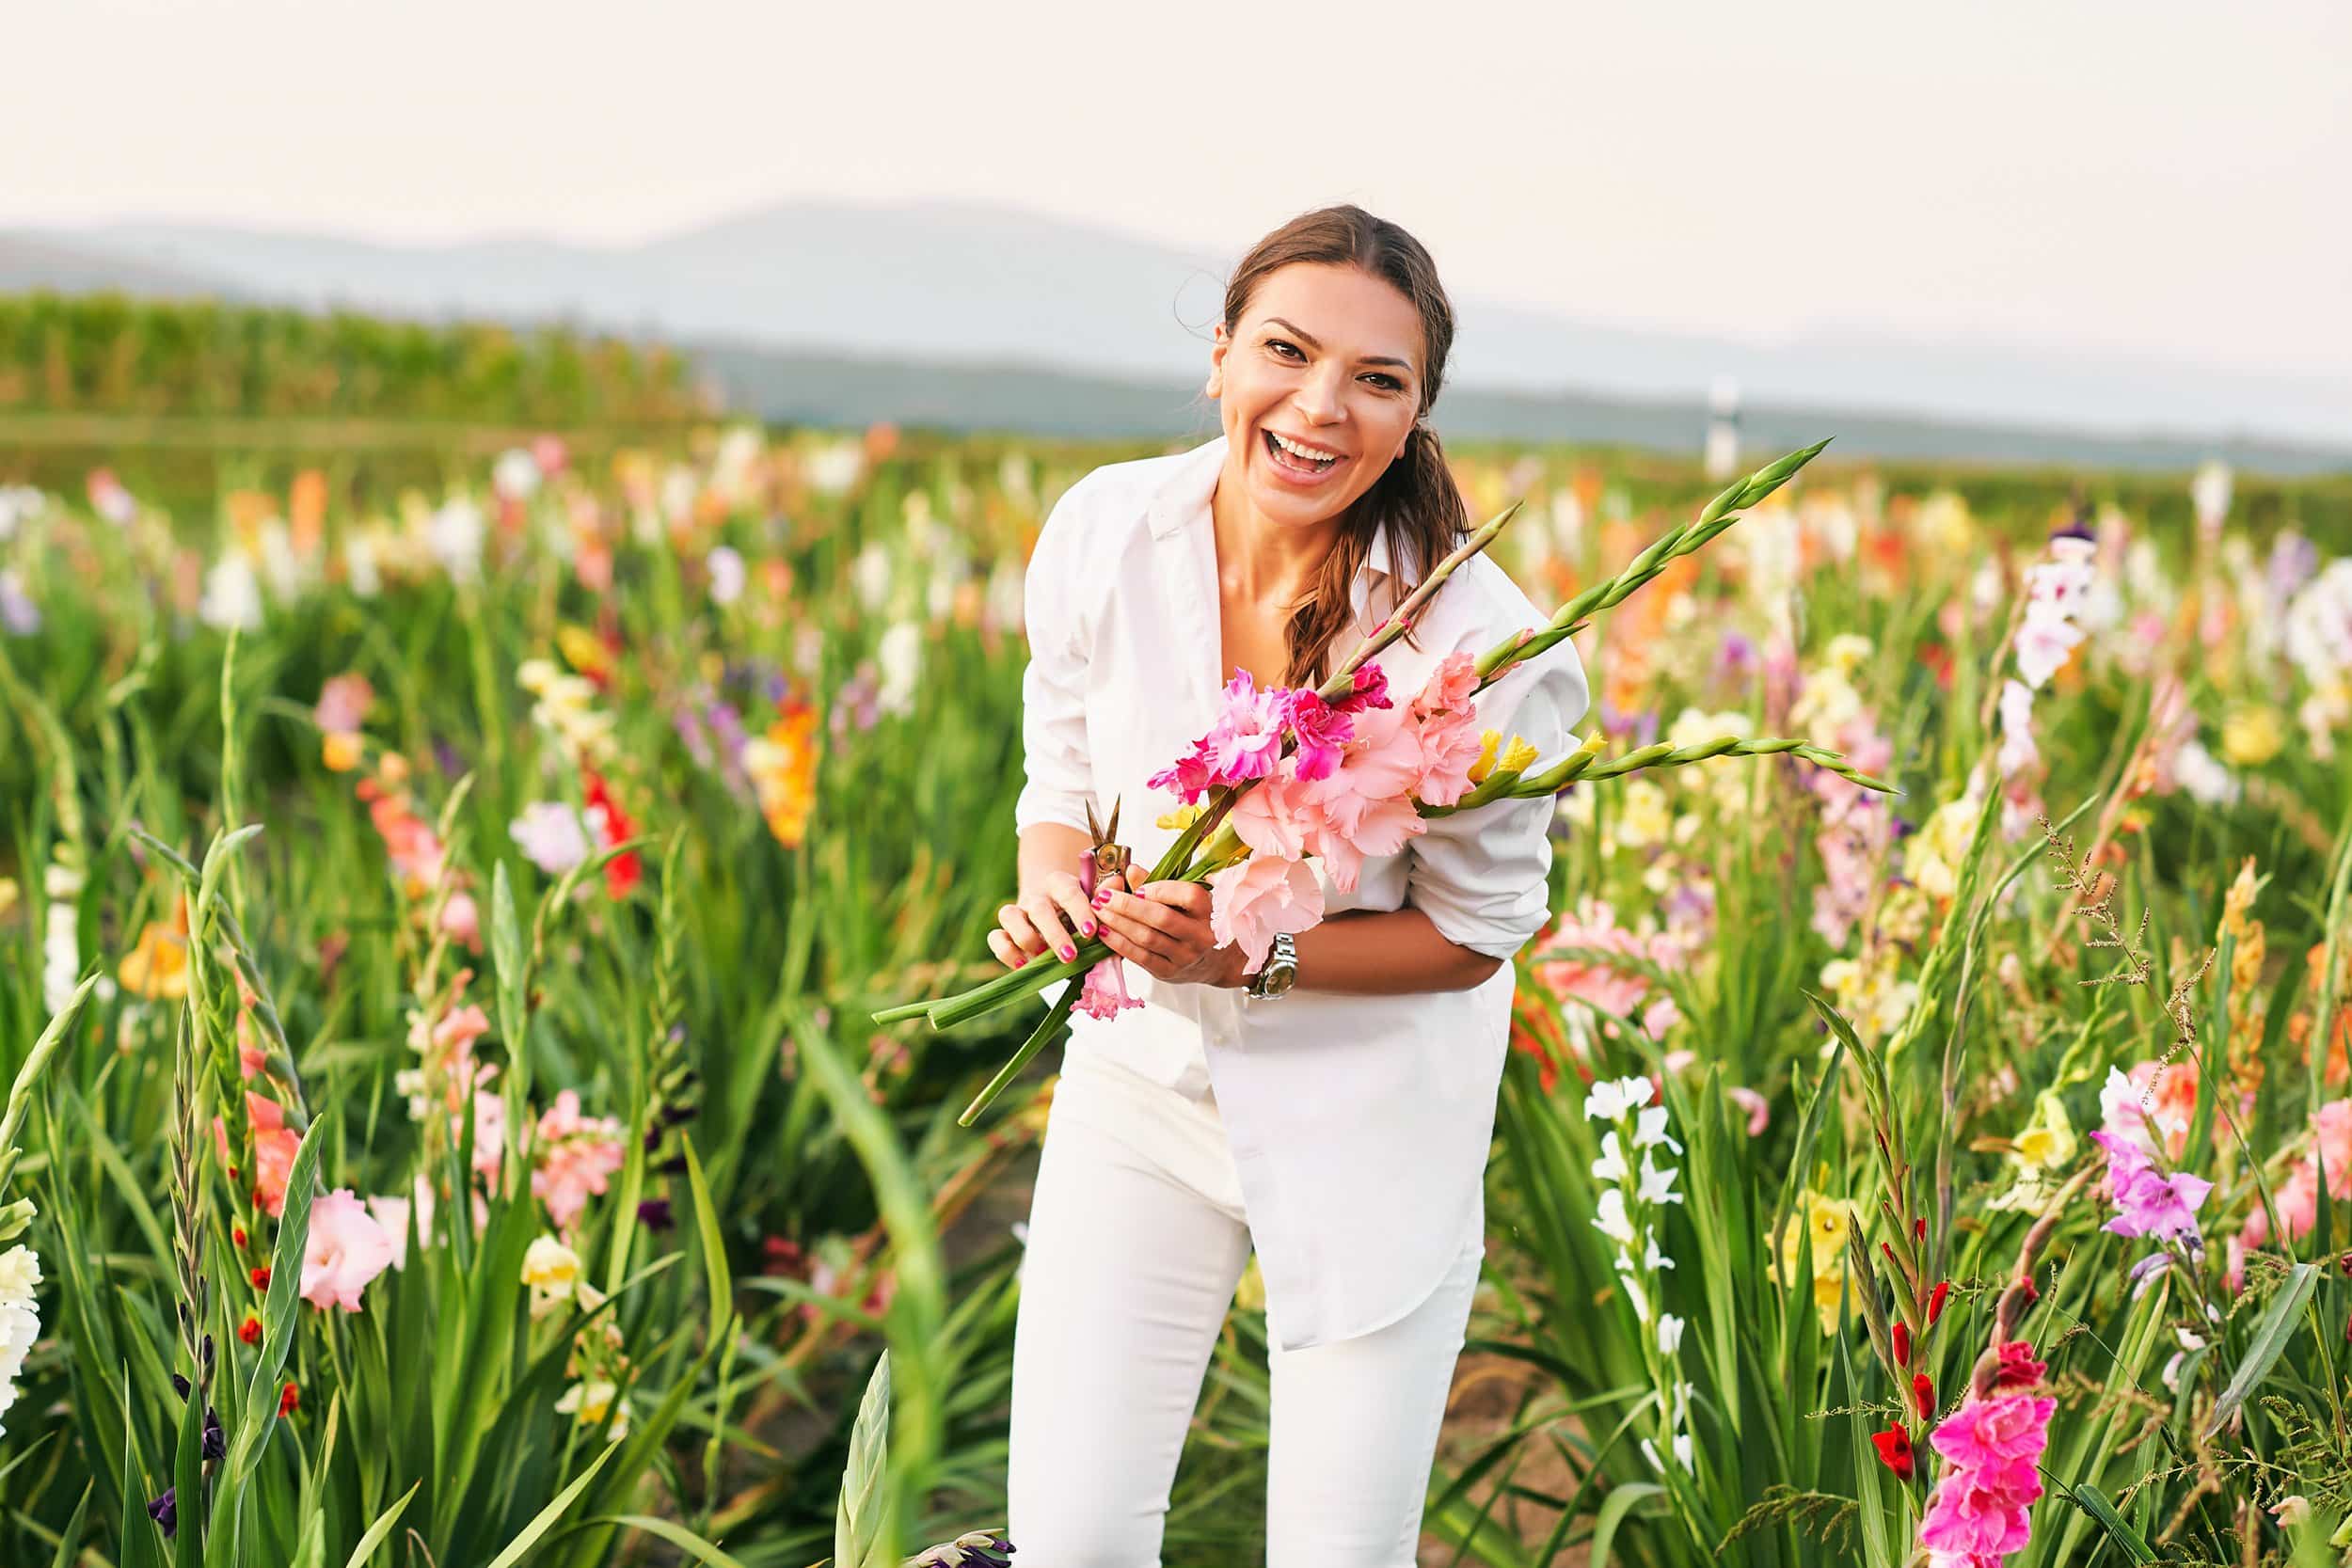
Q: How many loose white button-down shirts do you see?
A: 1